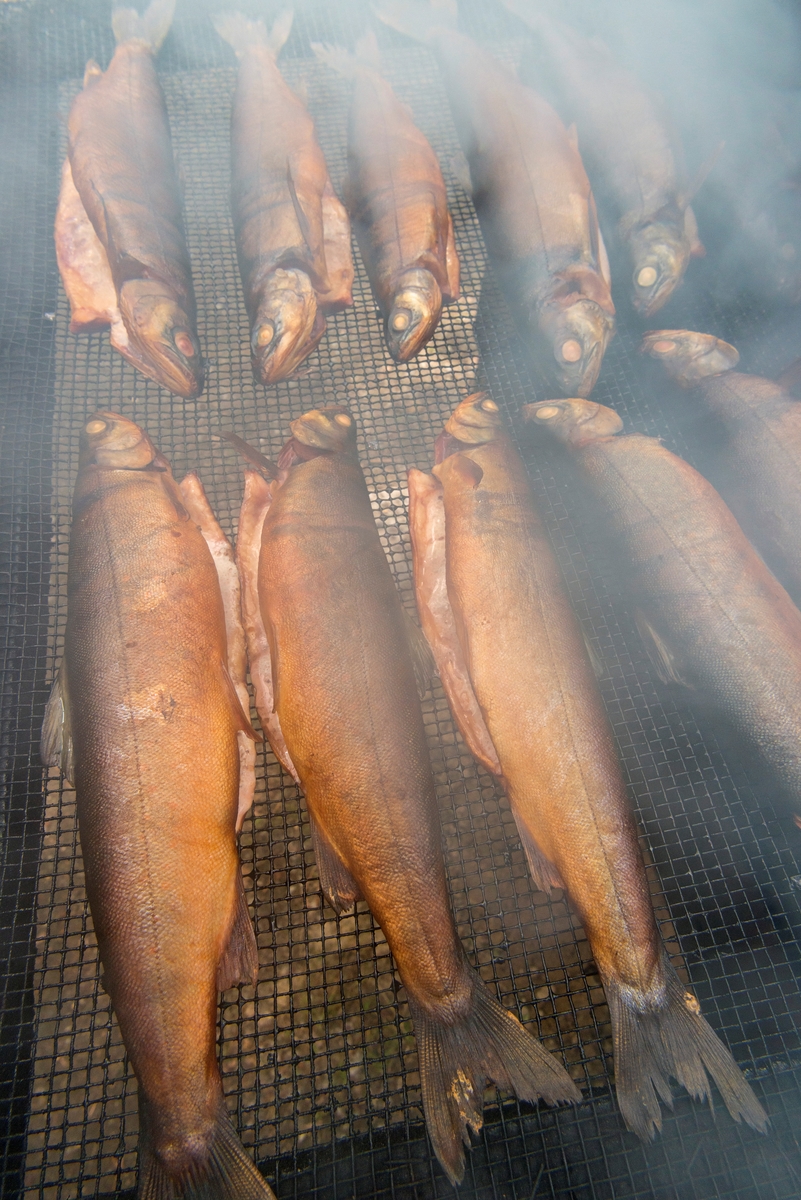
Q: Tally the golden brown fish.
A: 10